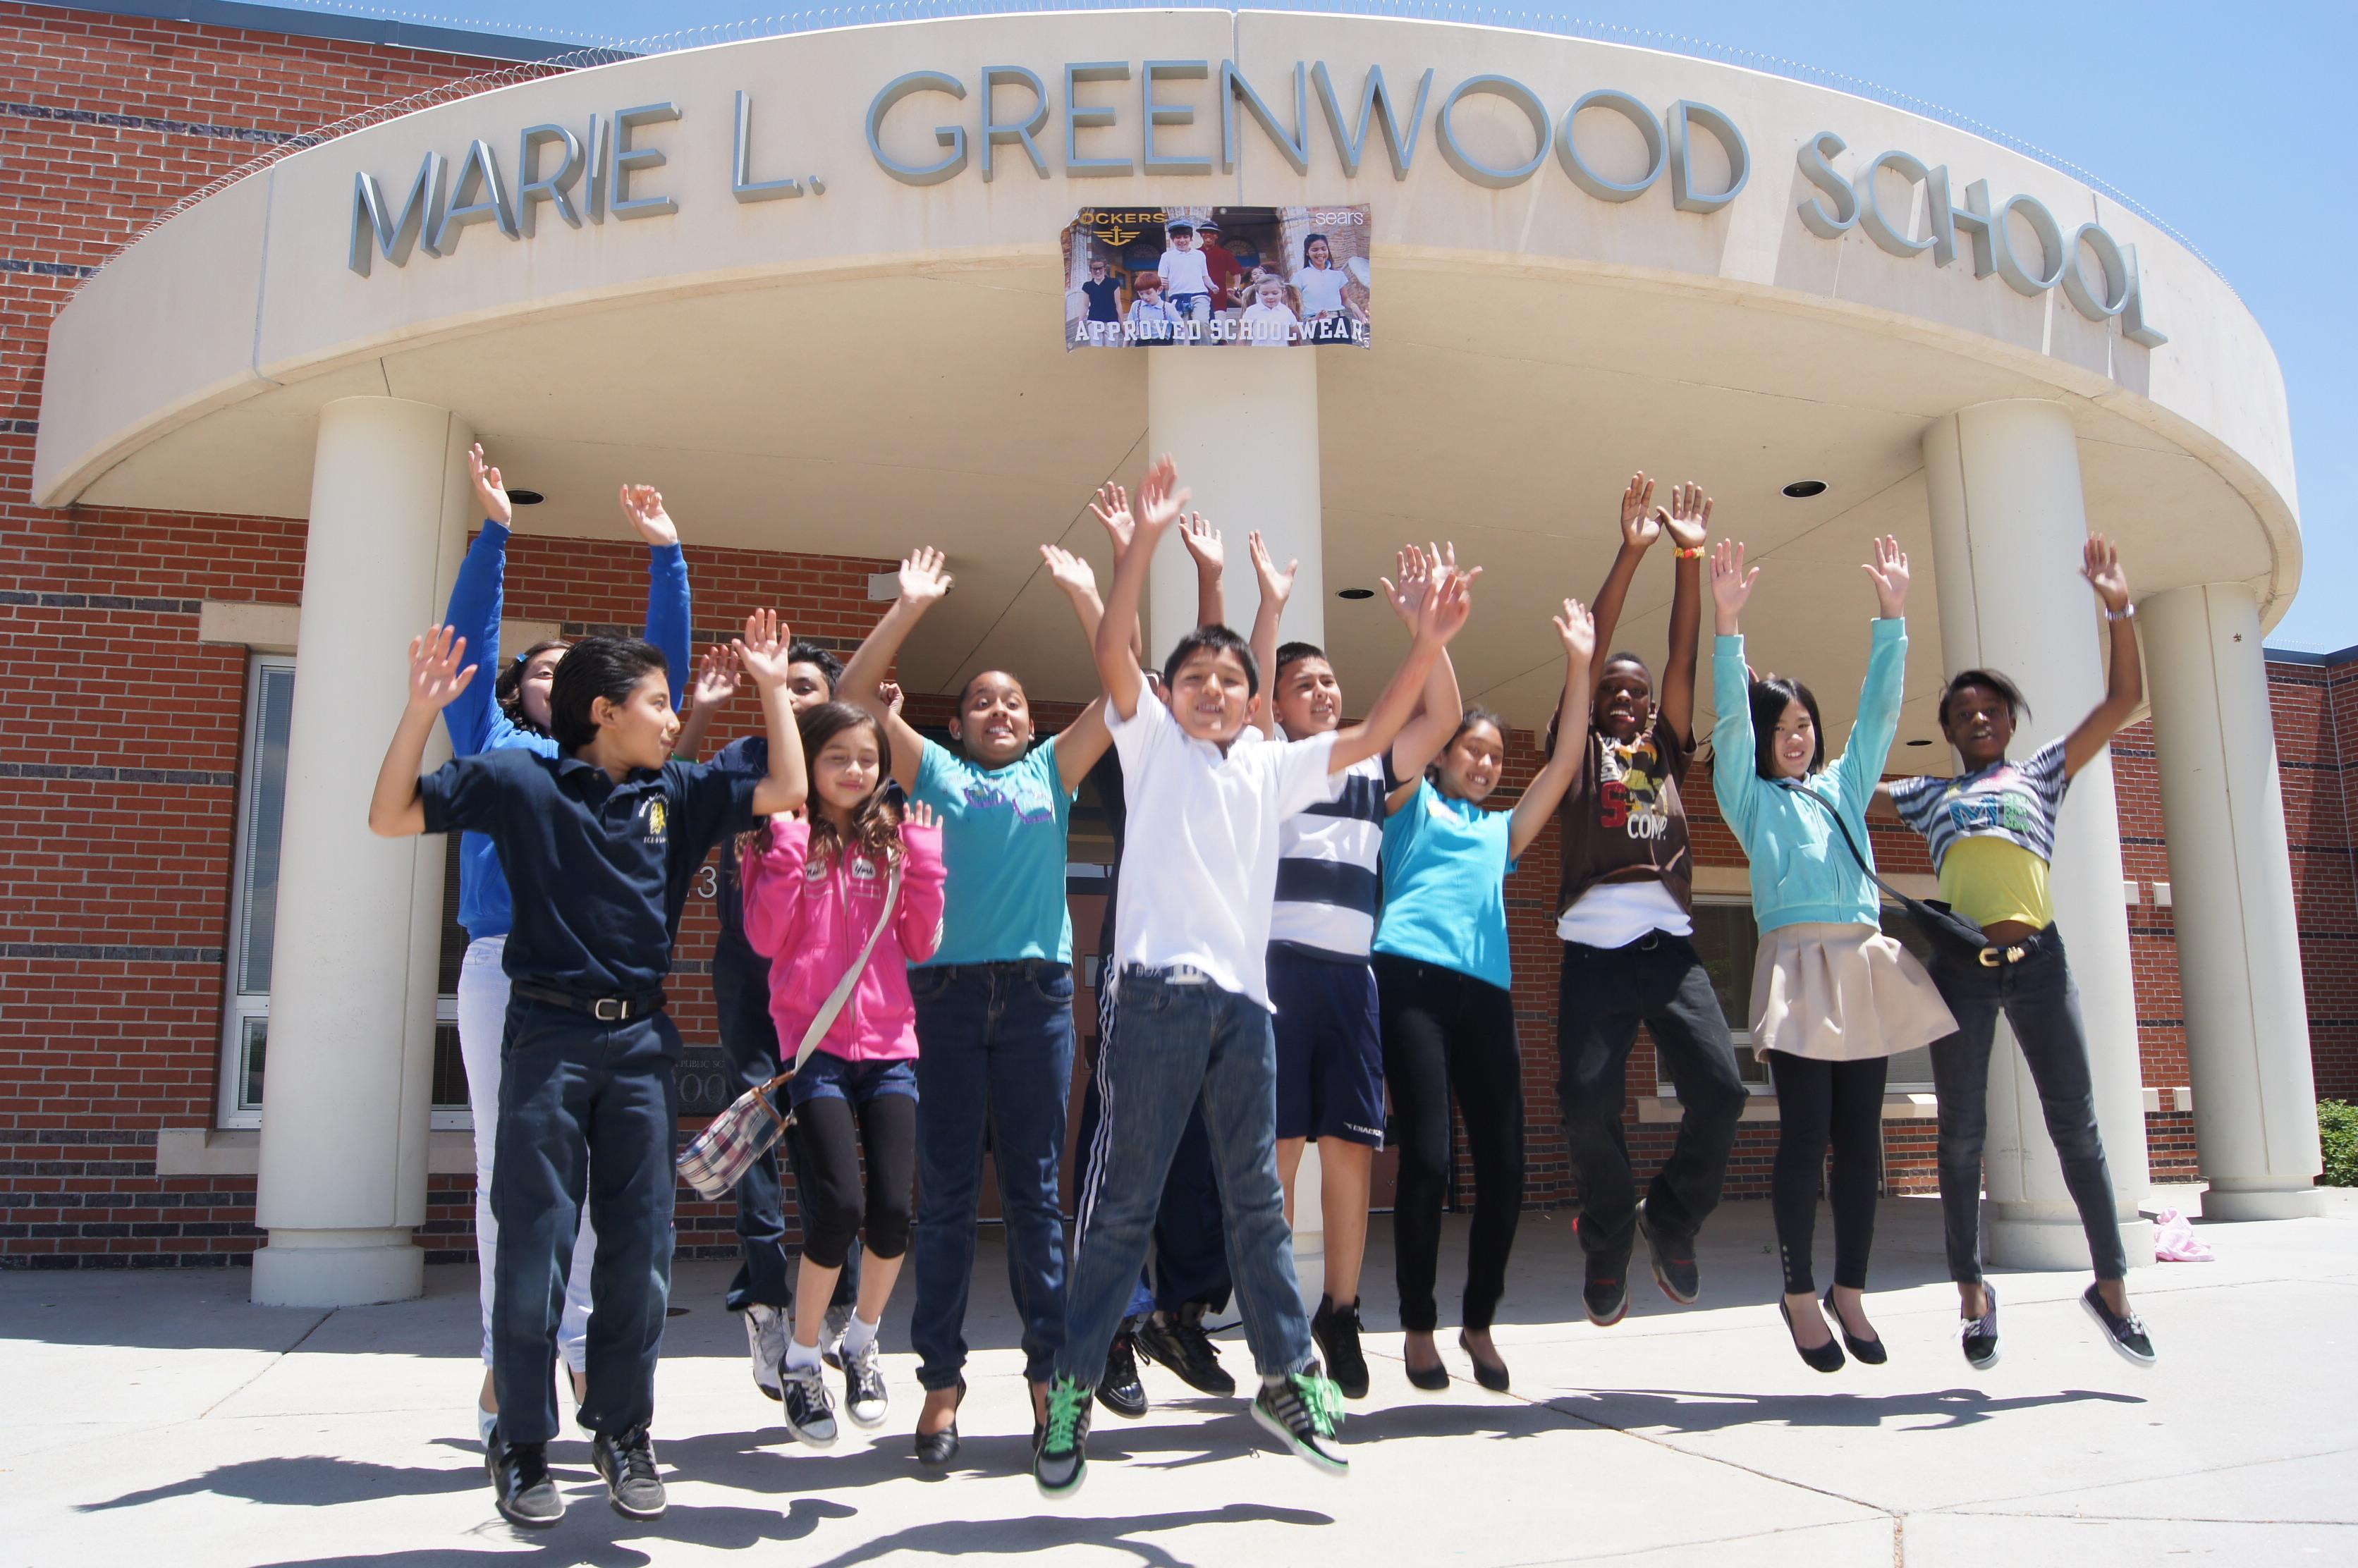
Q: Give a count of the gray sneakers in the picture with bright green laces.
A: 2